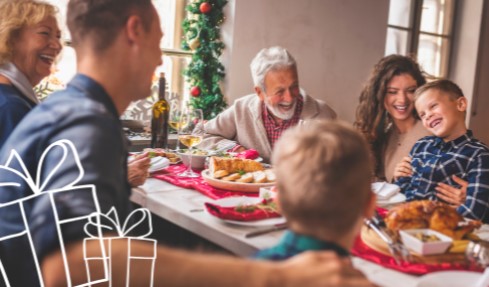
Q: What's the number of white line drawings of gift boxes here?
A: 2